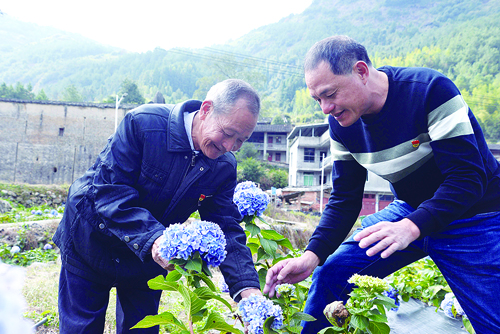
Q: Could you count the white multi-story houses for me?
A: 1